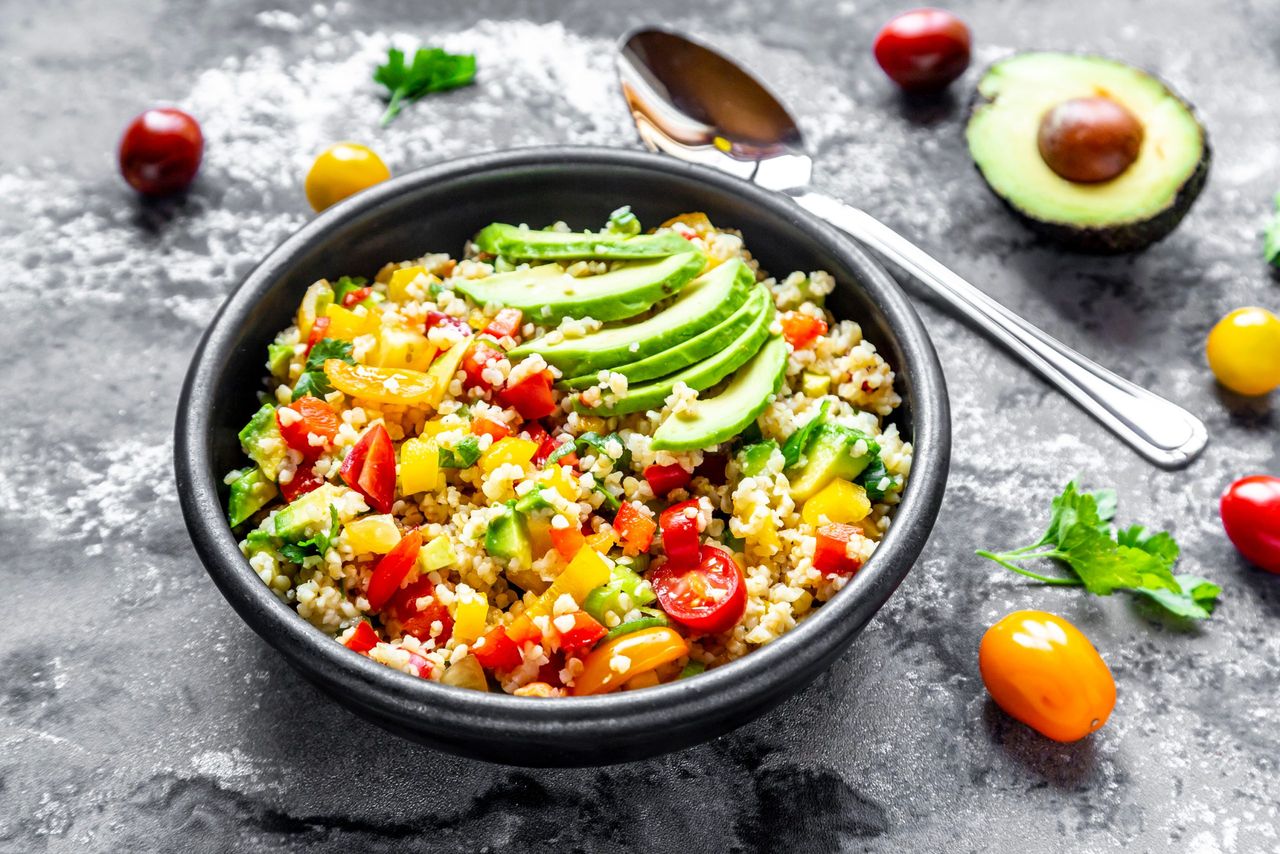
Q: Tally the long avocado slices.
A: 6